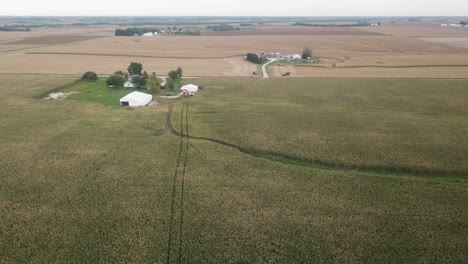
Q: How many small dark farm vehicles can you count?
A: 2